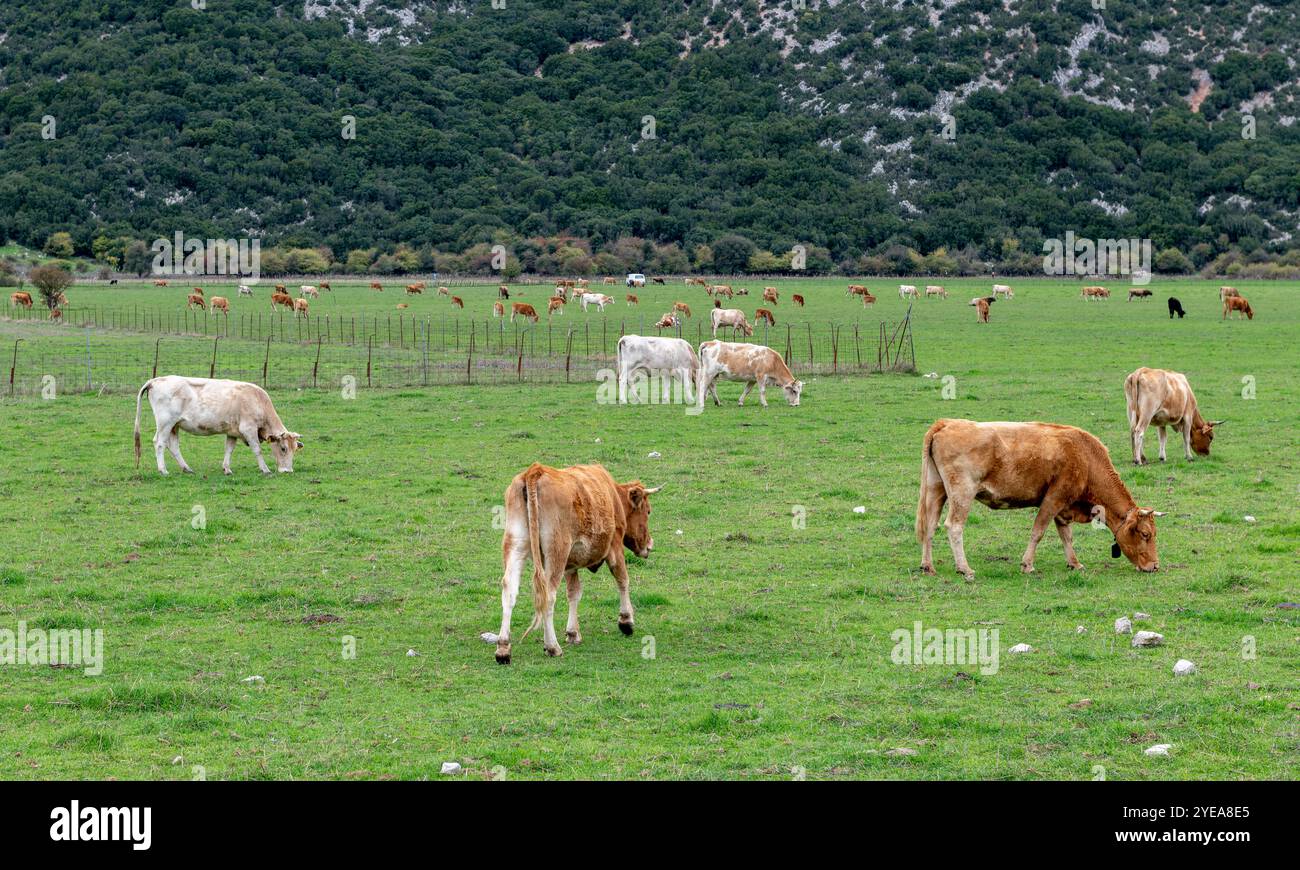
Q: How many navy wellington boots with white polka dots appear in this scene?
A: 0